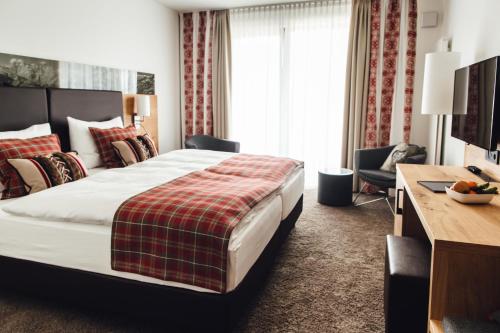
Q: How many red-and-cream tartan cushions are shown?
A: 2